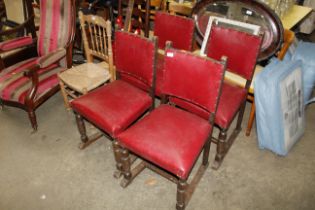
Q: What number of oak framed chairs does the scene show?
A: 4